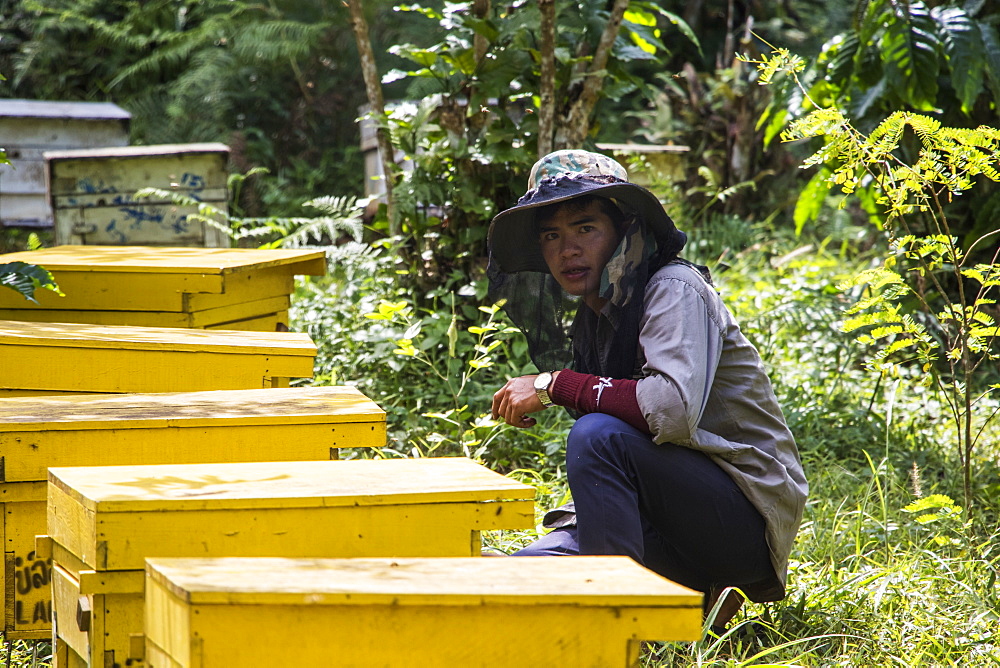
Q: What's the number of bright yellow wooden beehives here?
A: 5